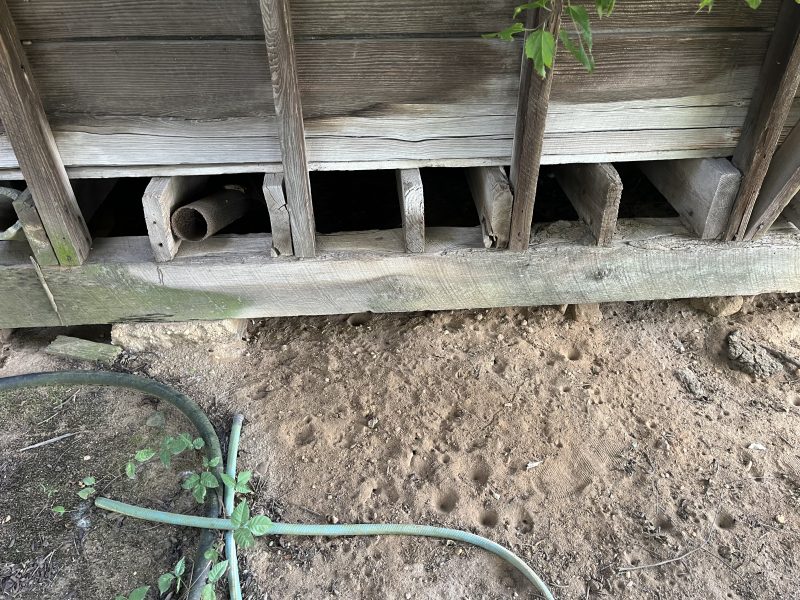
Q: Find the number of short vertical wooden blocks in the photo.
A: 7